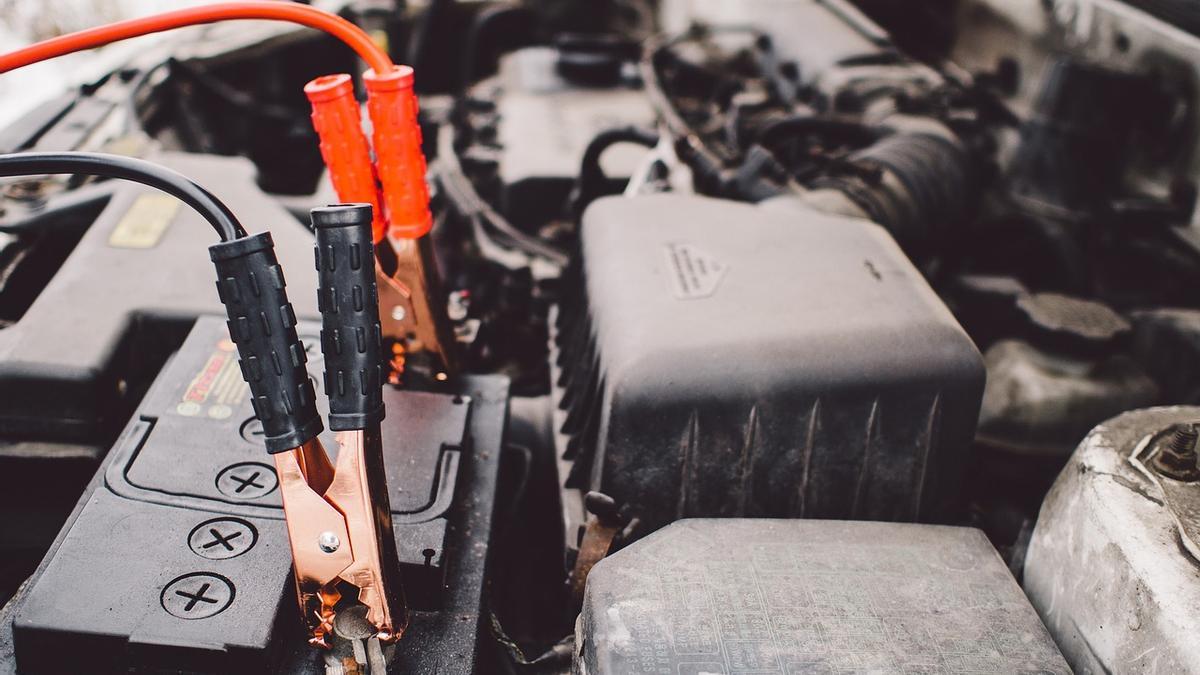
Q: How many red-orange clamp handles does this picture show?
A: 2